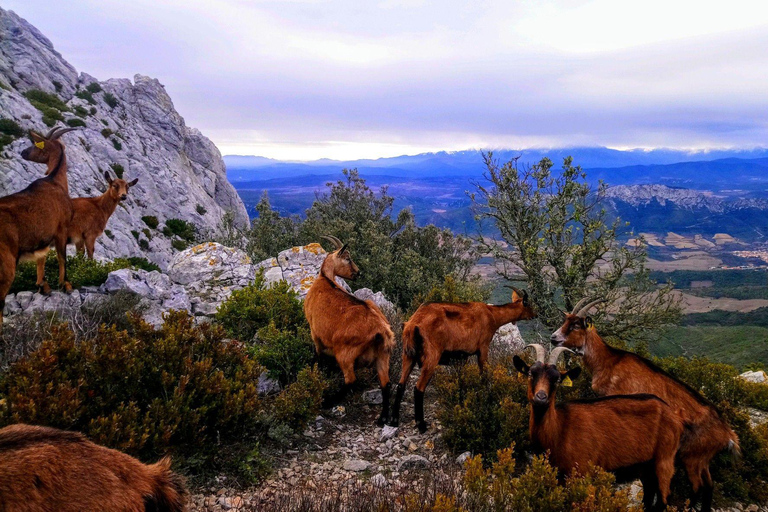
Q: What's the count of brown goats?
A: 7